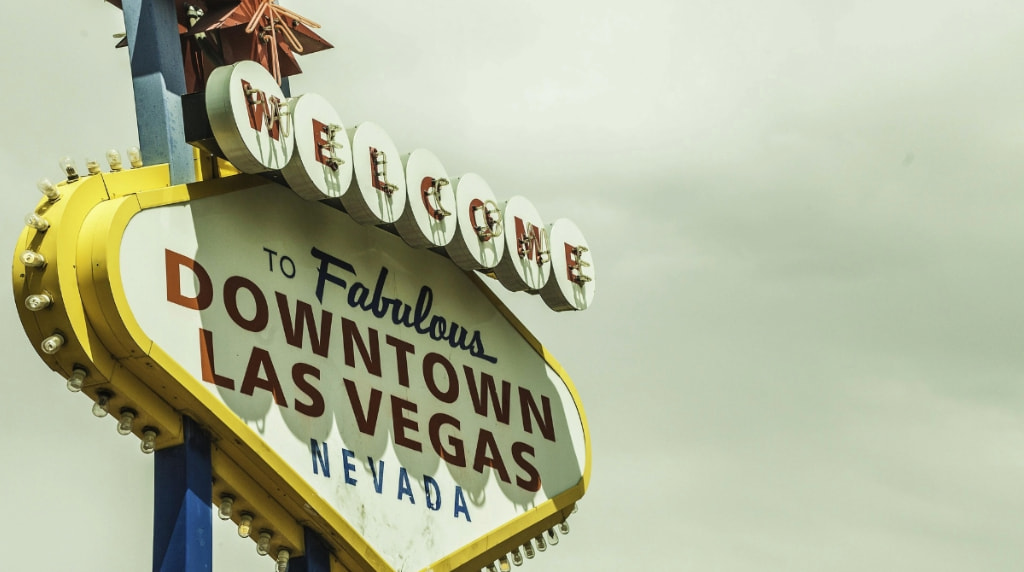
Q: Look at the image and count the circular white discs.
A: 7